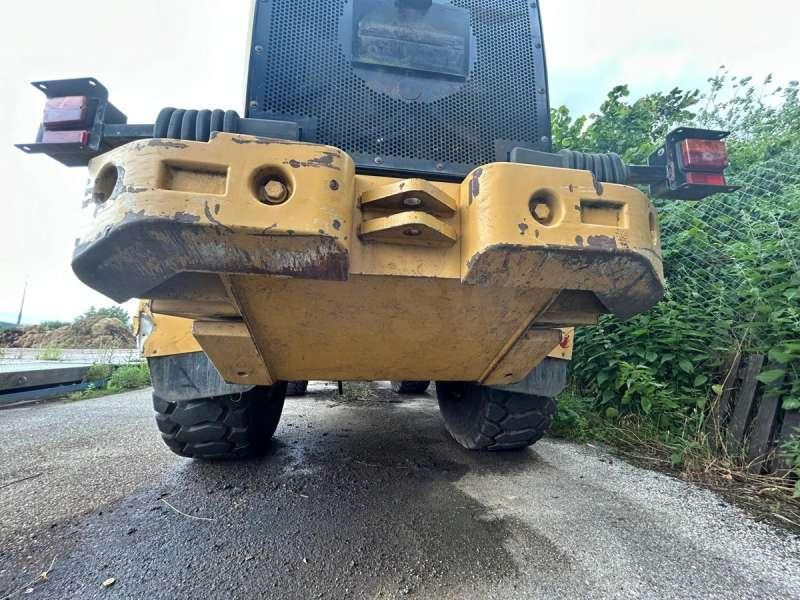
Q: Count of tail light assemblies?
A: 2